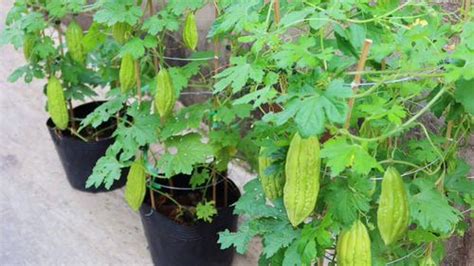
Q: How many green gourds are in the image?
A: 12